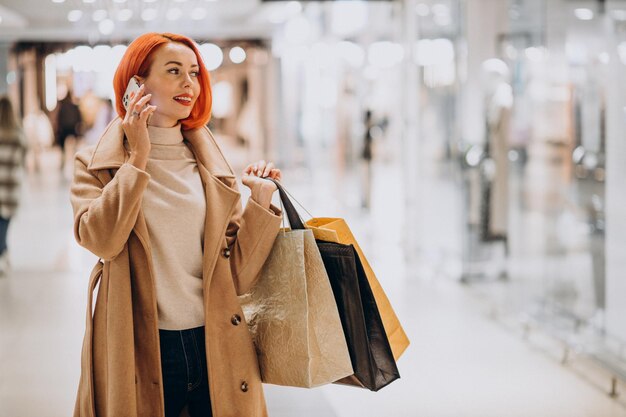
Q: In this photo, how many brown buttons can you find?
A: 3